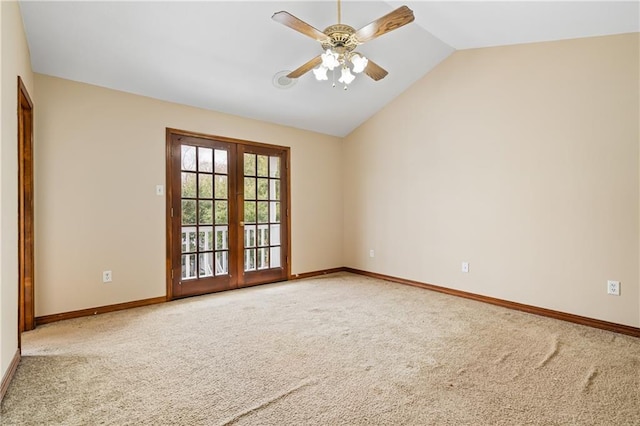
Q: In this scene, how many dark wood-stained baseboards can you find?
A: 4